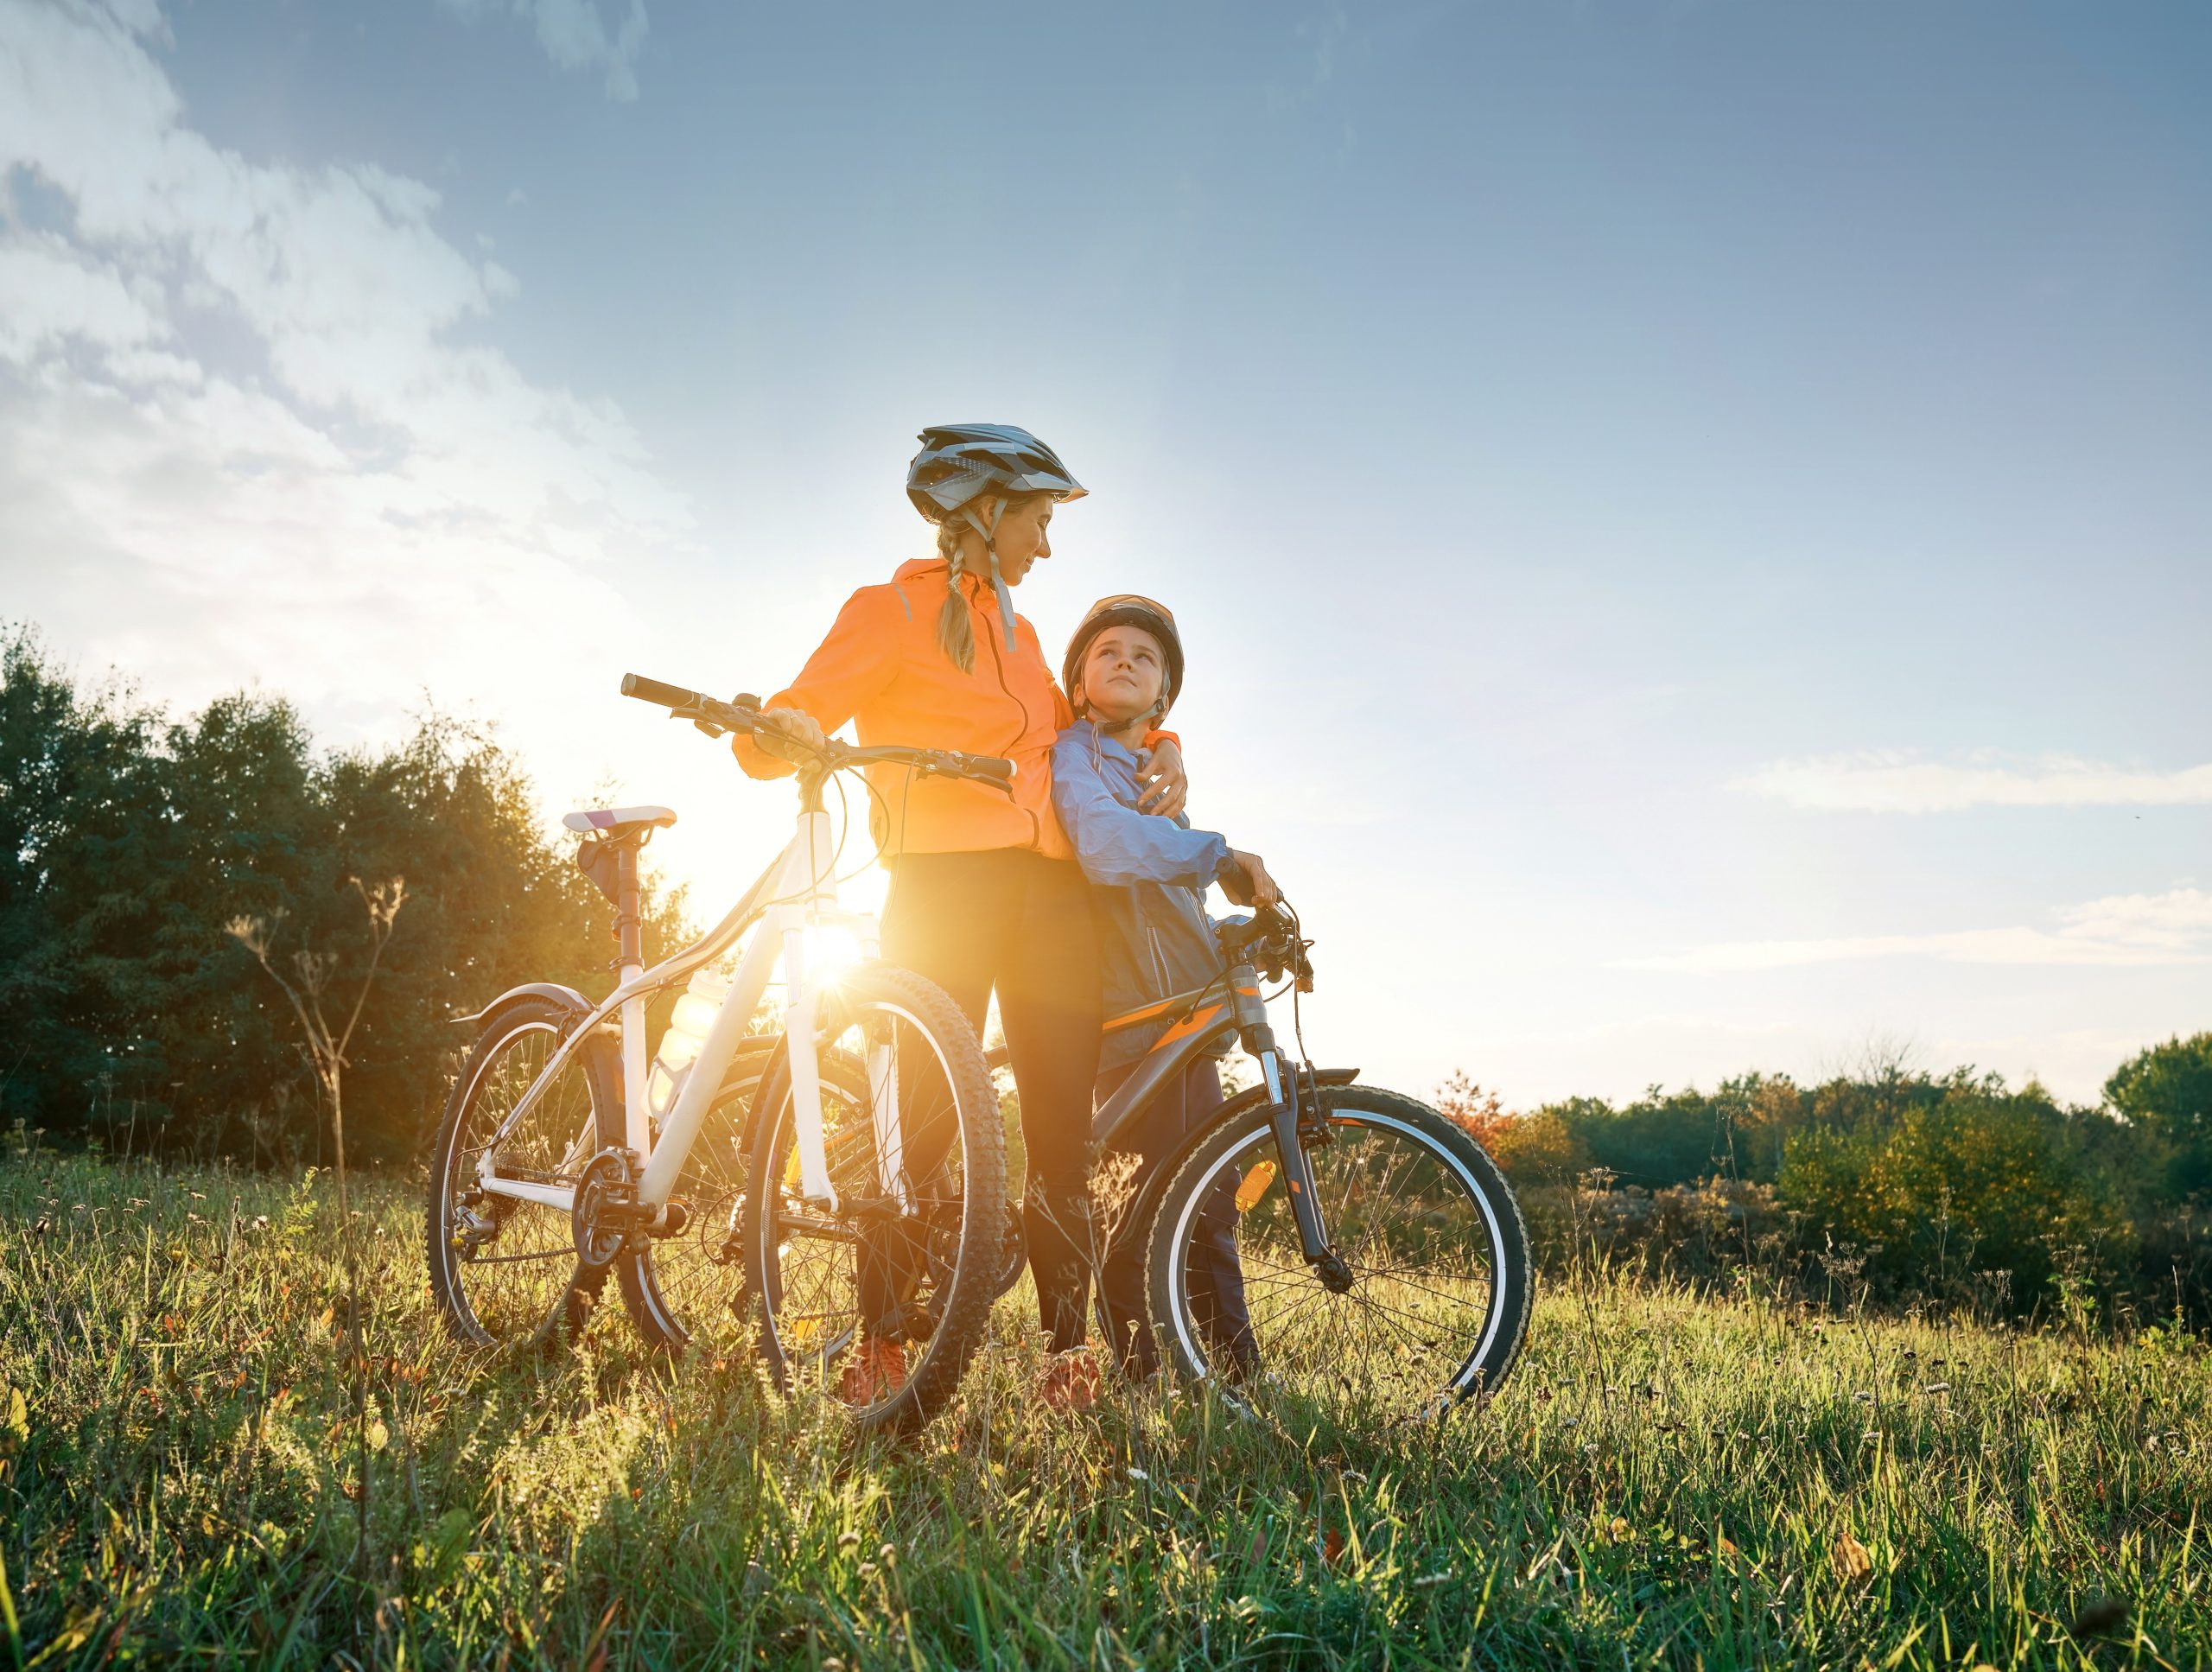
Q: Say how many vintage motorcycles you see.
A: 0